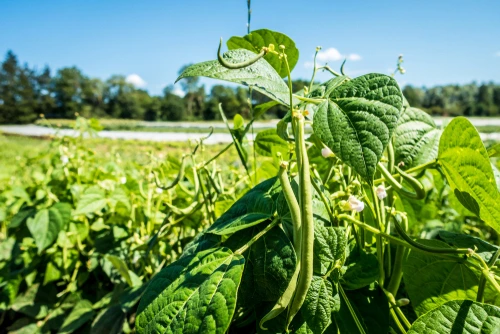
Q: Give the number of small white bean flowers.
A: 3